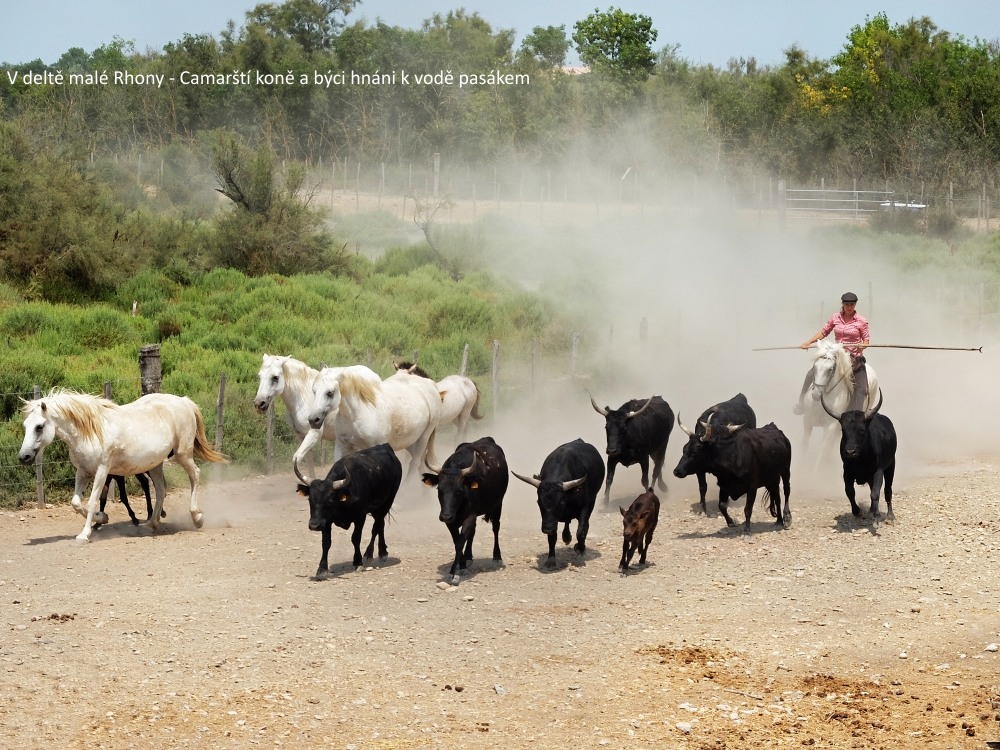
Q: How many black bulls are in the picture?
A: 7